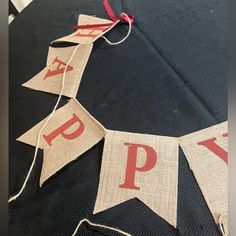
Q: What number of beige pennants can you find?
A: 5